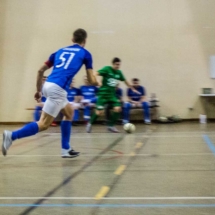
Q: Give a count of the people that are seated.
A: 5